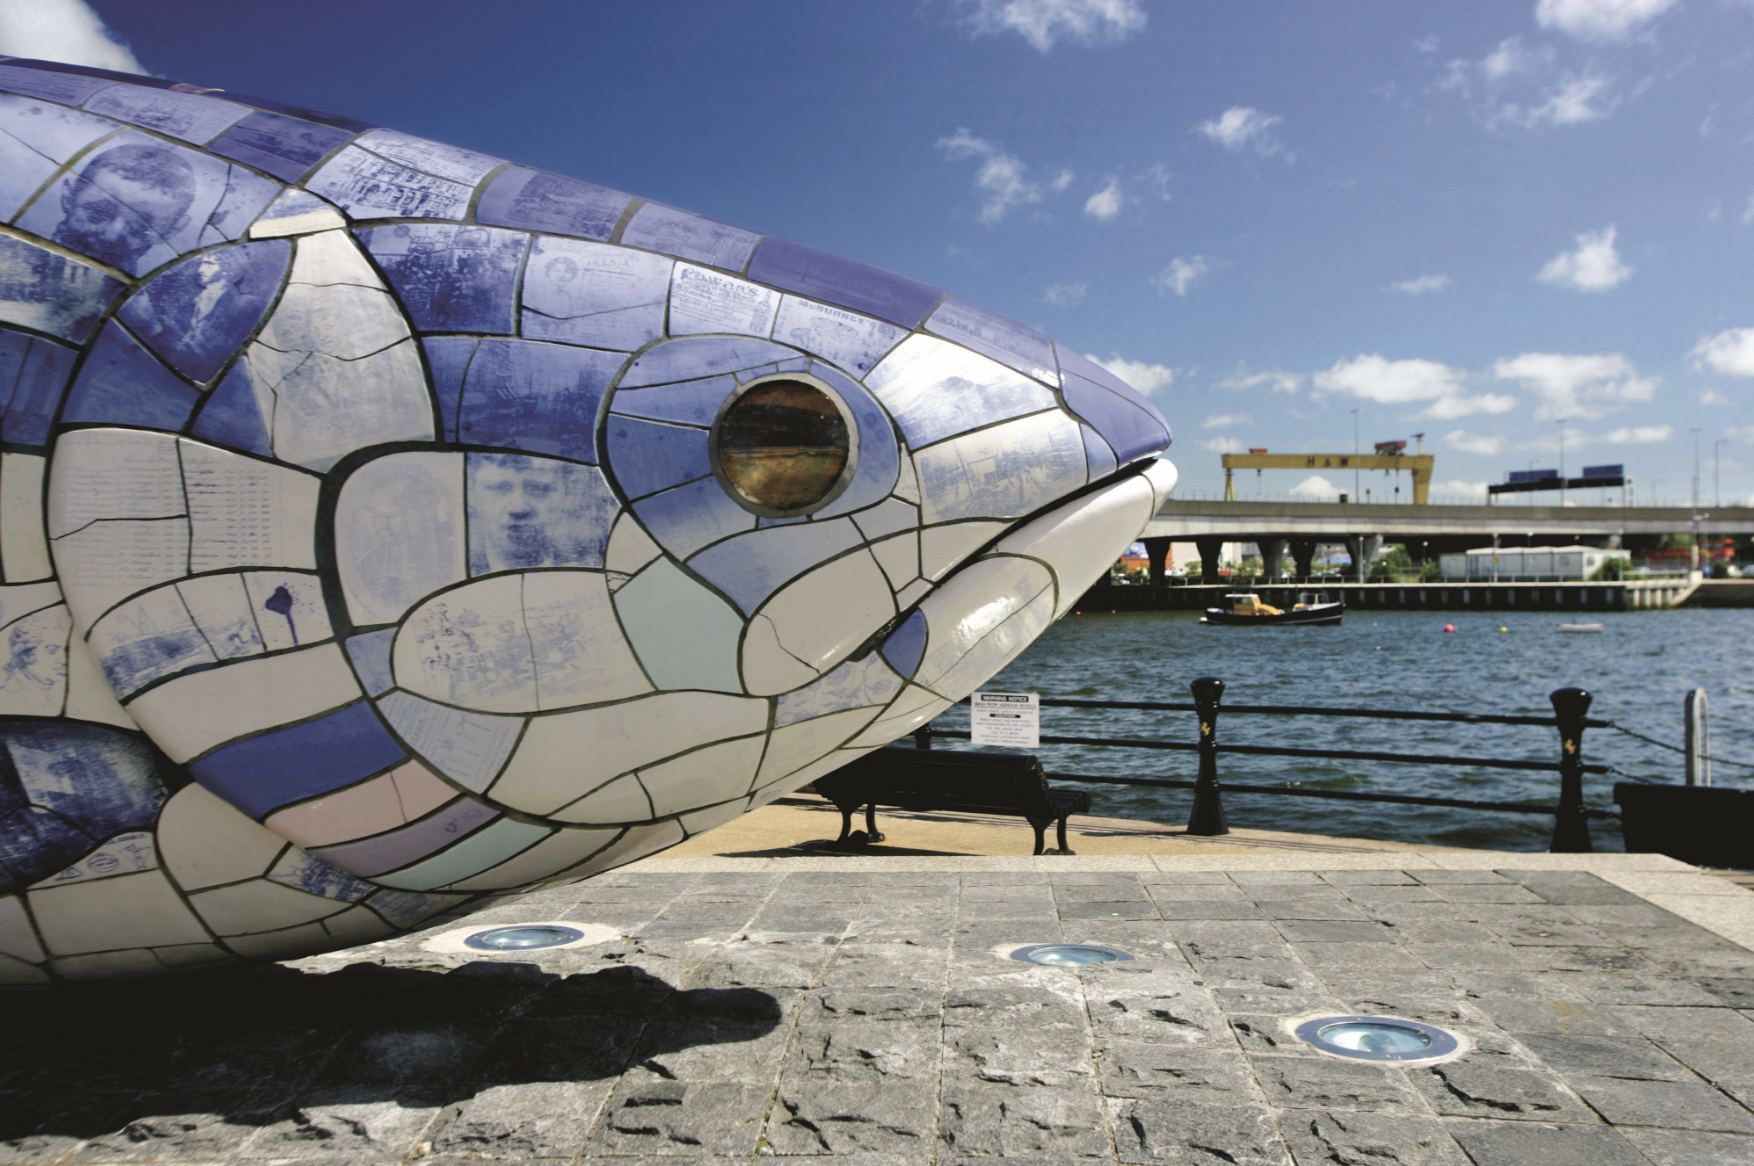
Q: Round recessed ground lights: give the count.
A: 3